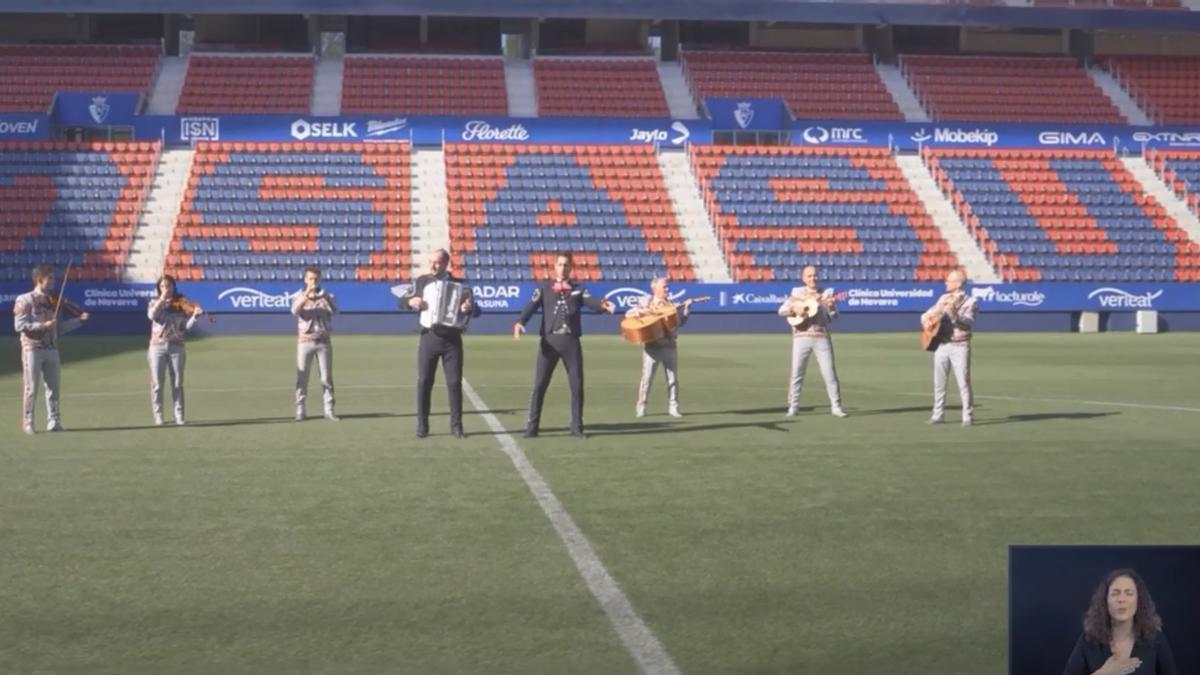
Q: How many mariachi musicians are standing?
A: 8